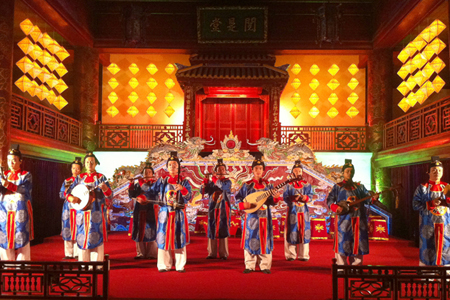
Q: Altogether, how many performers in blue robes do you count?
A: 10